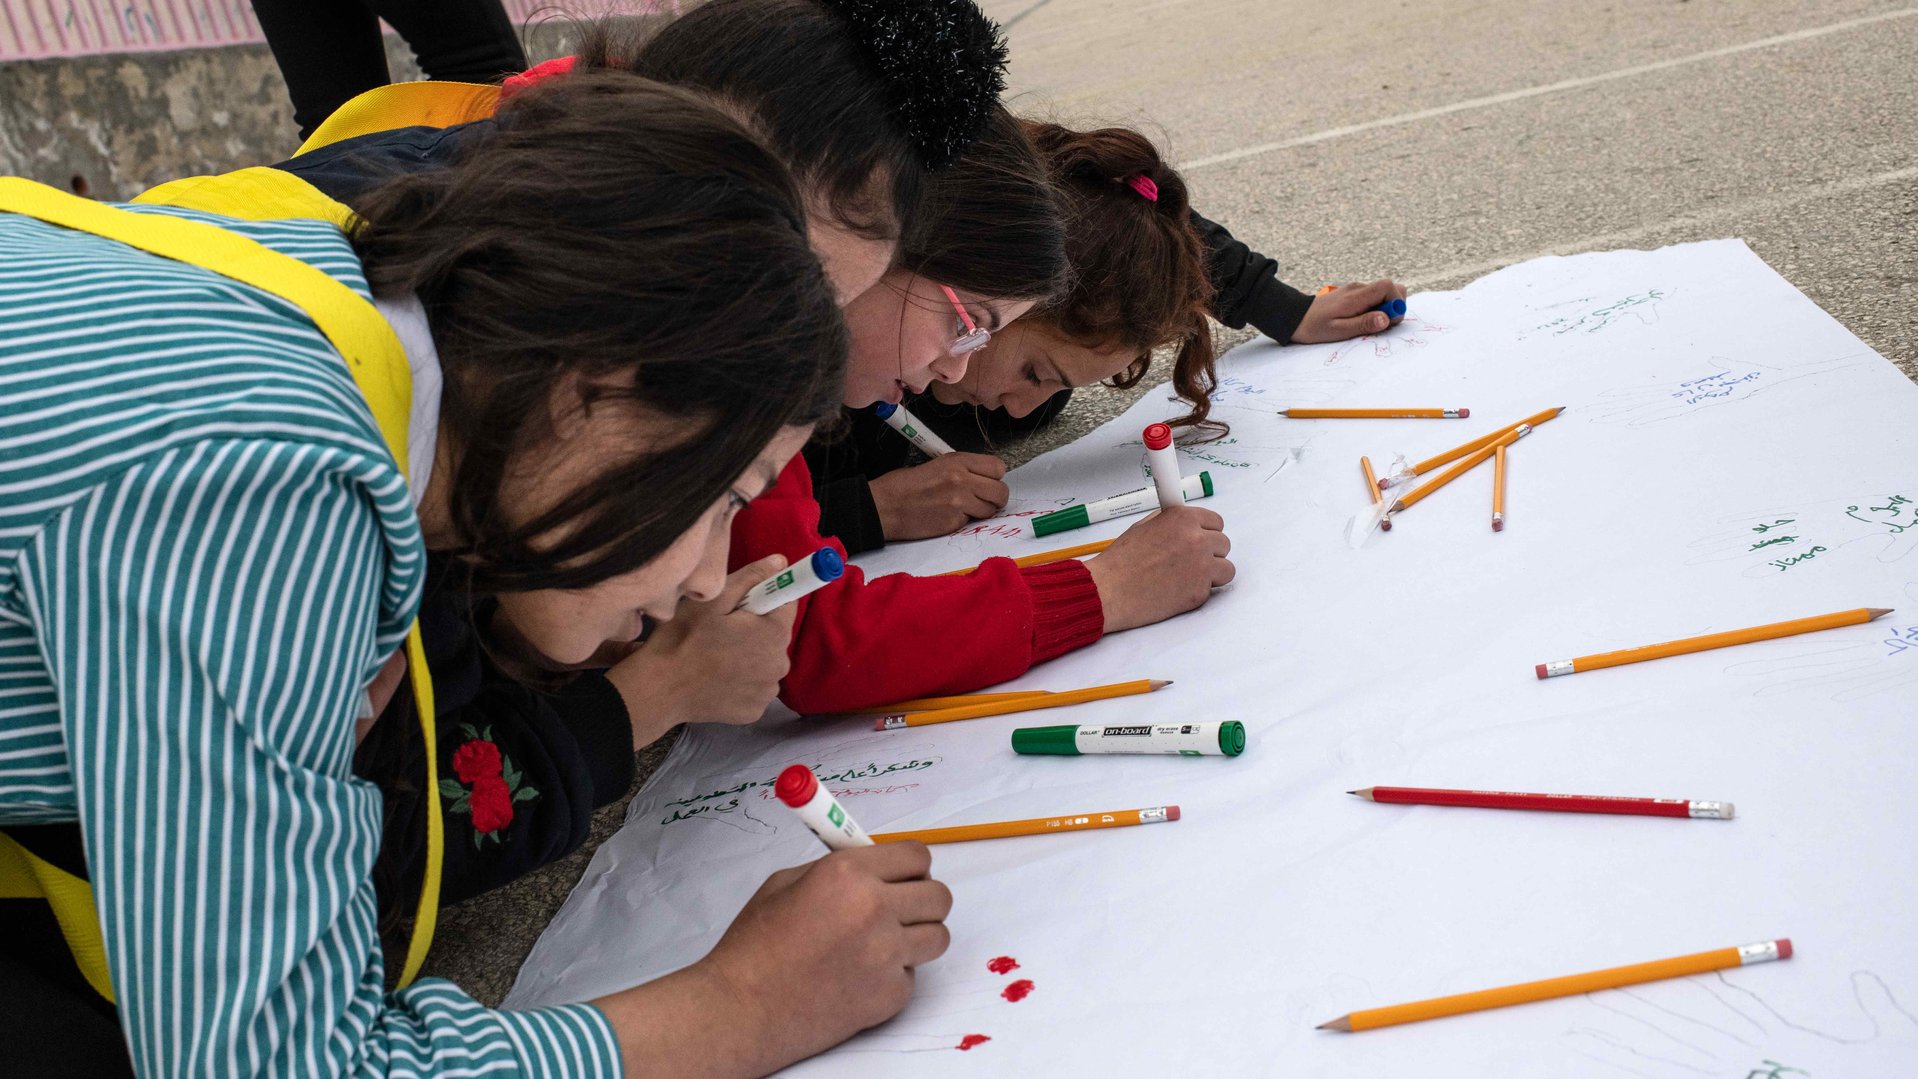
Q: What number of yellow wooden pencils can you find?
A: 11